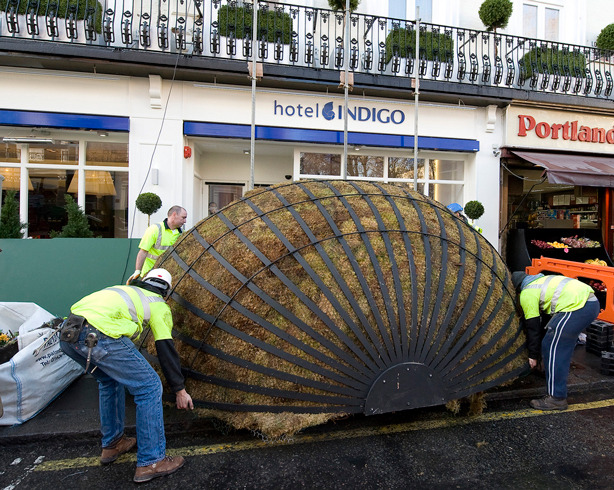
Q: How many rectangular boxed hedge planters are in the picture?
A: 4